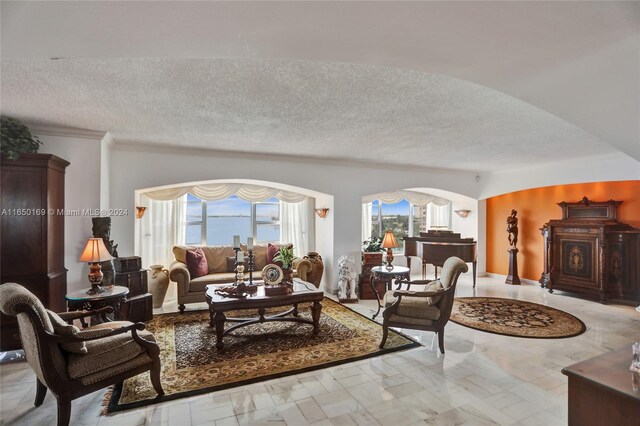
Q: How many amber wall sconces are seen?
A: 3